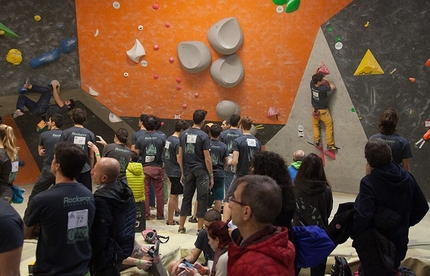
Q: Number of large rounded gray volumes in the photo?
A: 4